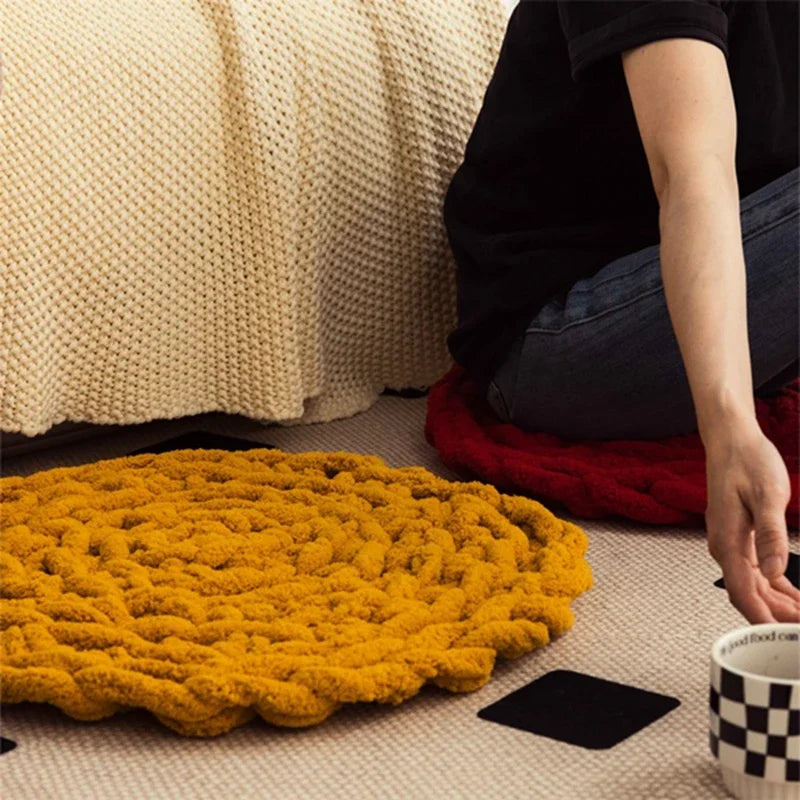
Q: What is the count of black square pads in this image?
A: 4